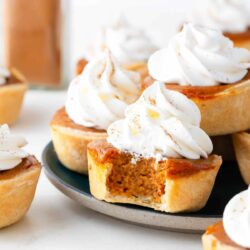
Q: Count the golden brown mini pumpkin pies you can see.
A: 9